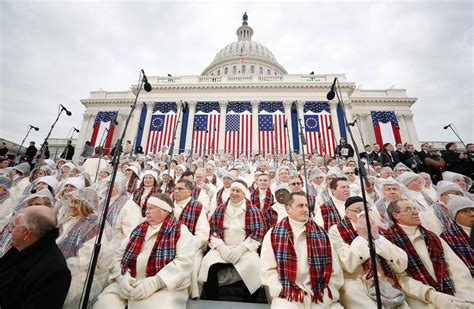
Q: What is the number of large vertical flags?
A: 5